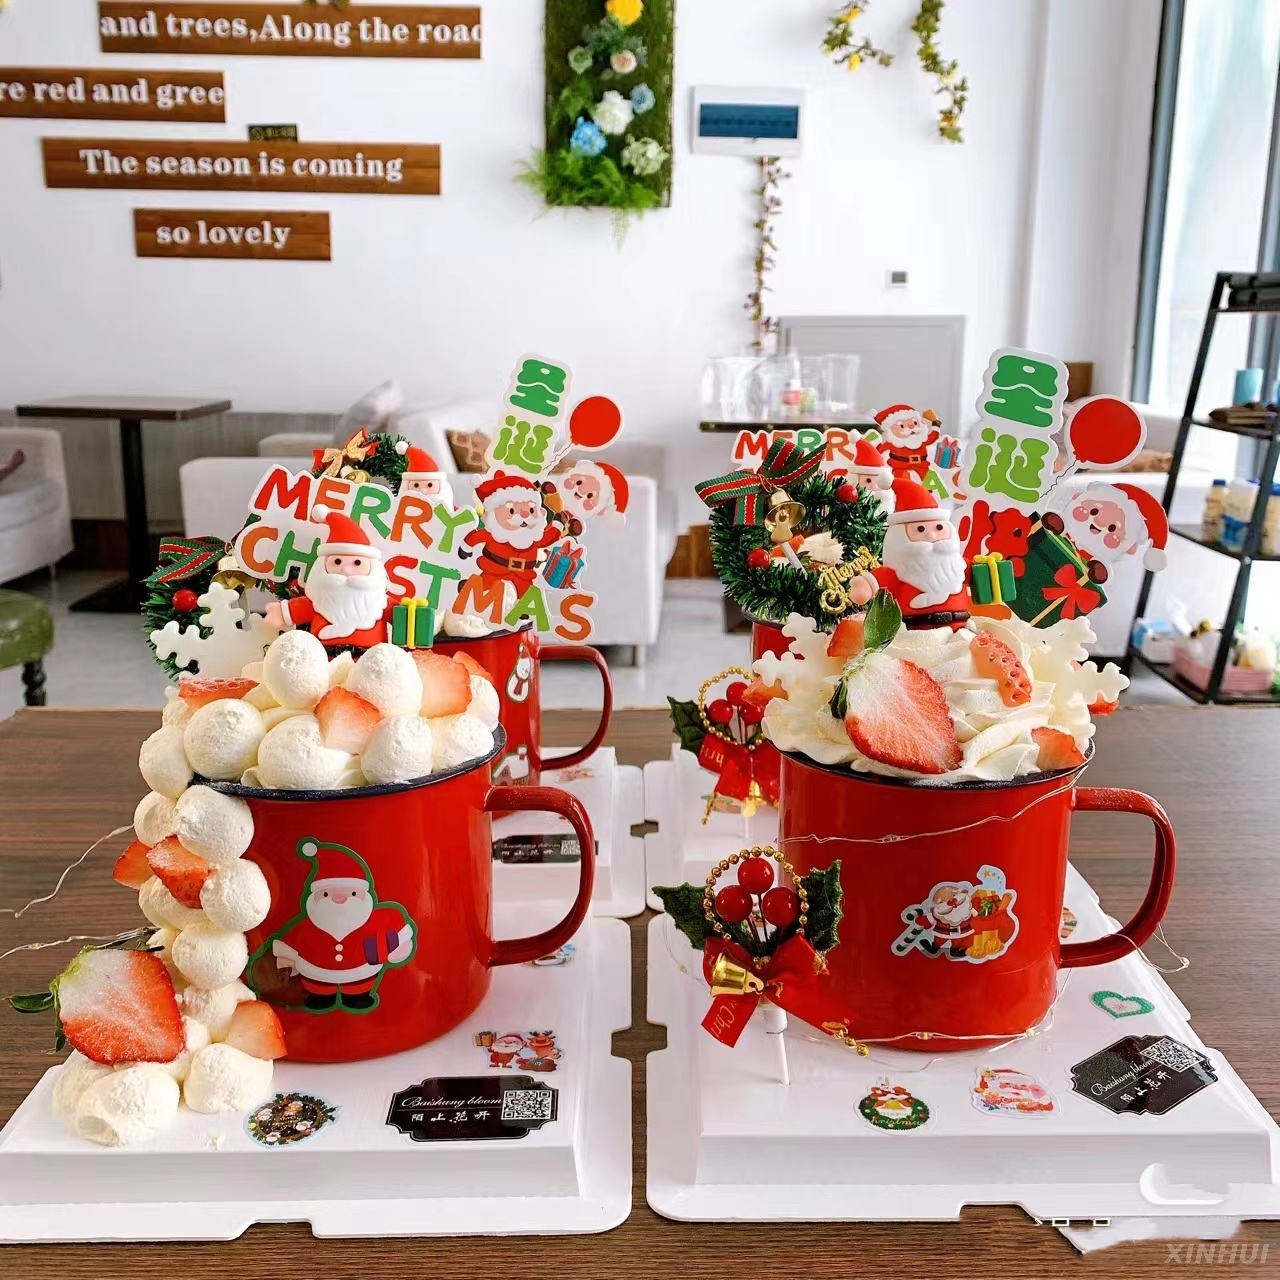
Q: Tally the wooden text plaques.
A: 4